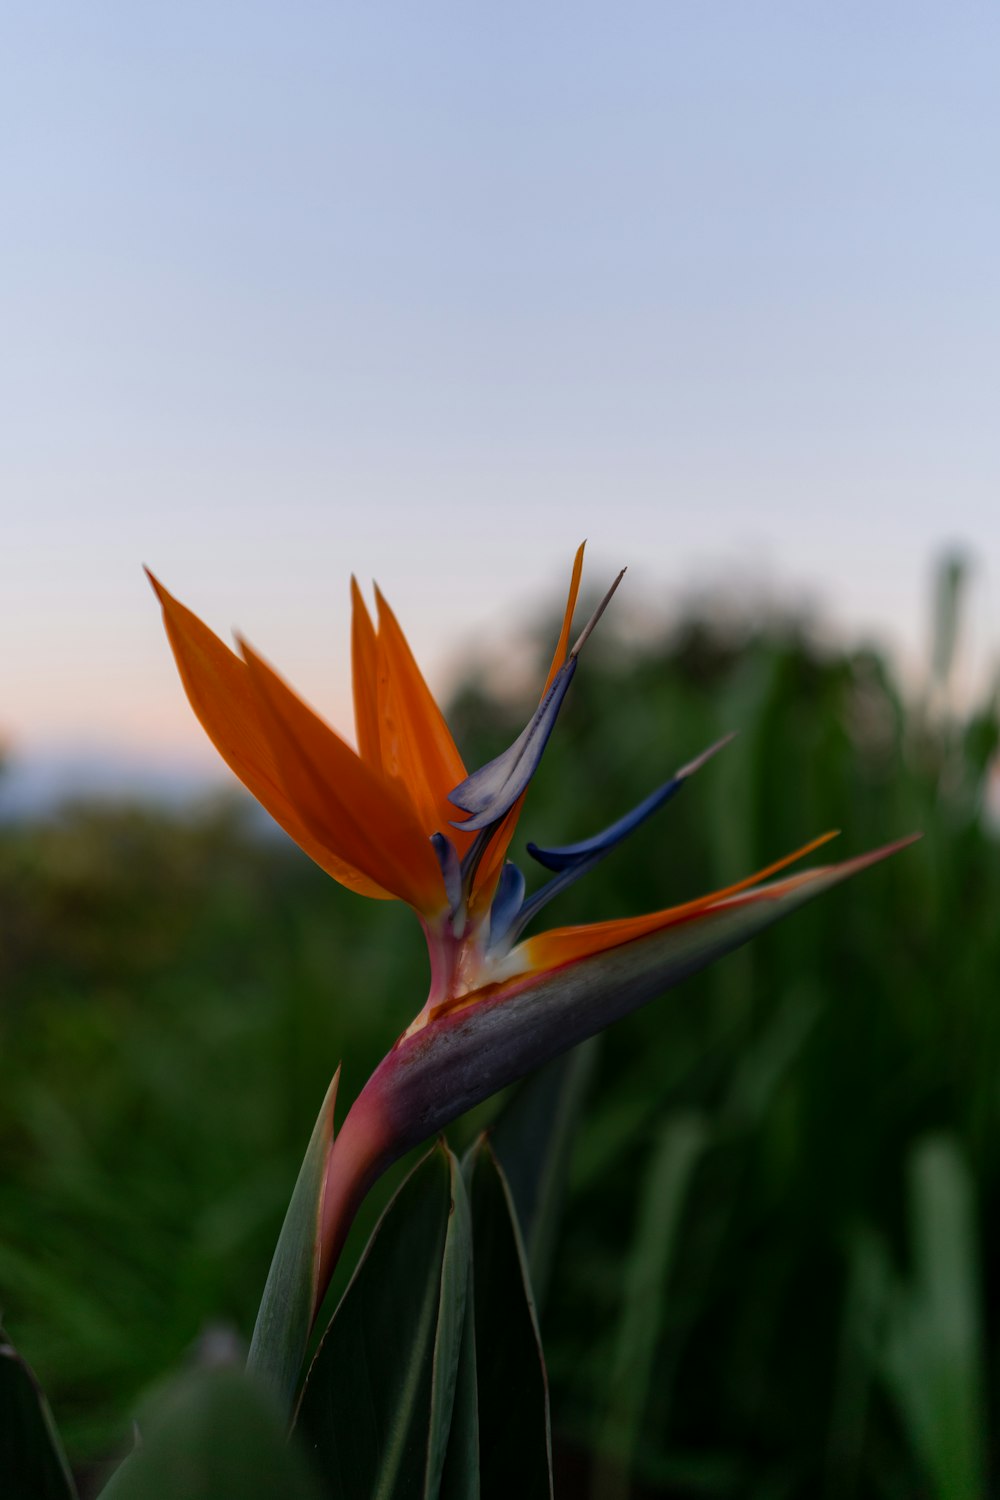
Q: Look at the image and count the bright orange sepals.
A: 6